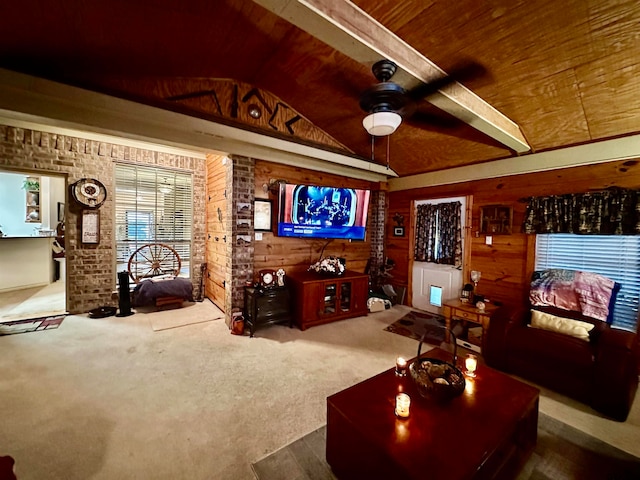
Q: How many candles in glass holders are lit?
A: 3